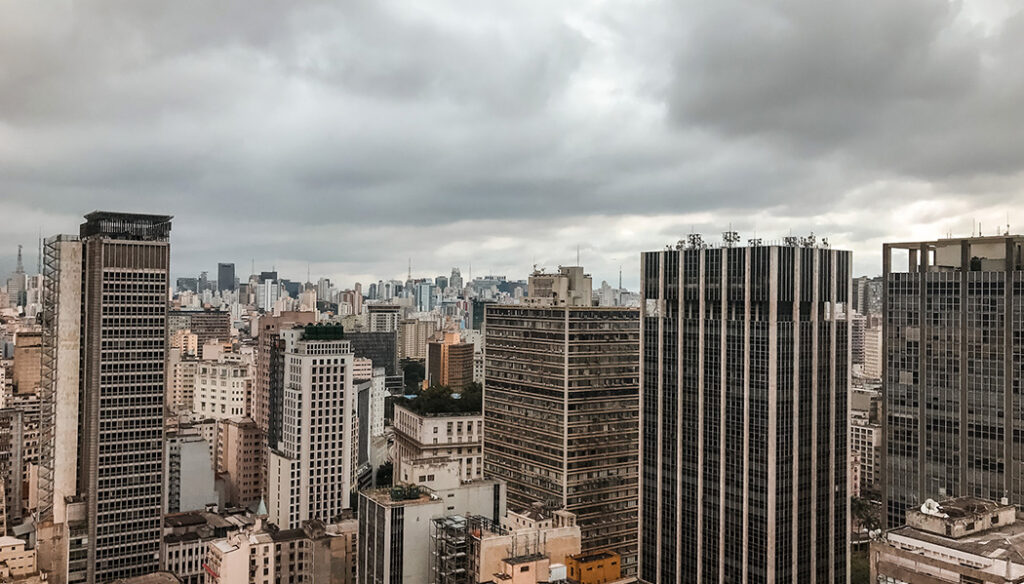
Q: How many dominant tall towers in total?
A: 4